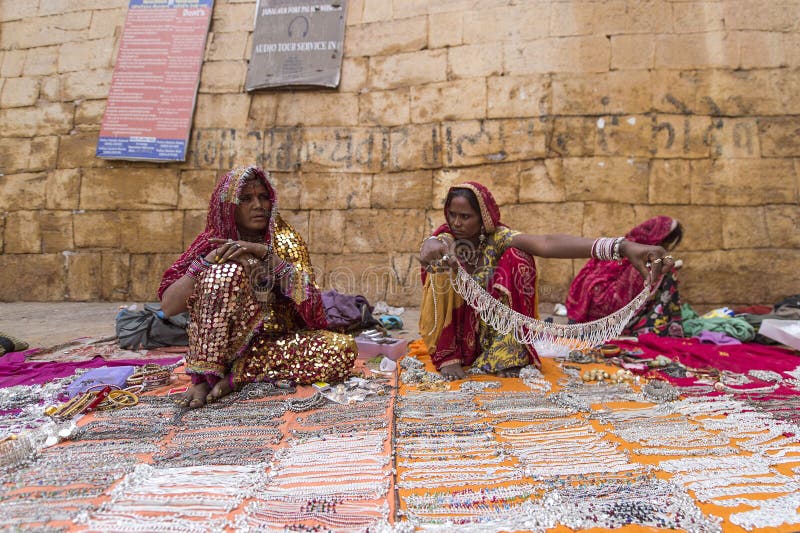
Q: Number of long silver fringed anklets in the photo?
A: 1